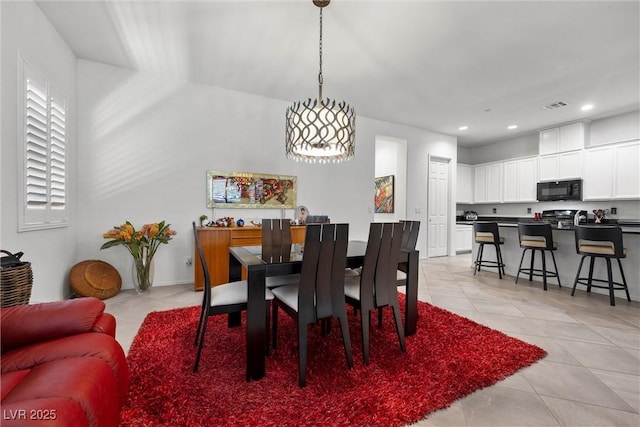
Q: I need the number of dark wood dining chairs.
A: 5